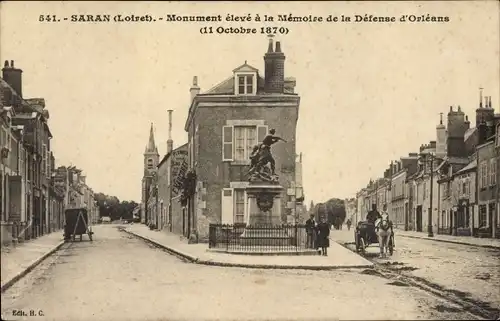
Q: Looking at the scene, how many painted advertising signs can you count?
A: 1